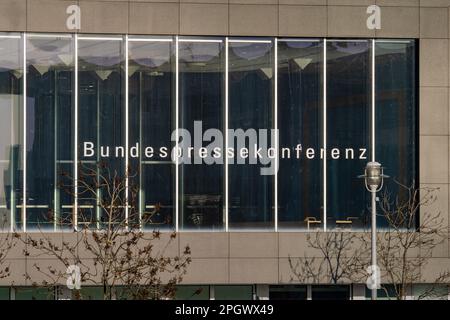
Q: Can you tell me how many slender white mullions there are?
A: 8